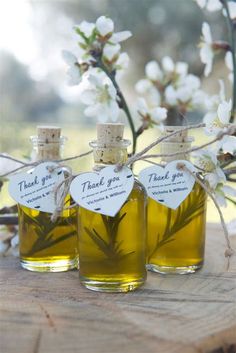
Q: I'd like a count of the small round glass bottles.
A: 3